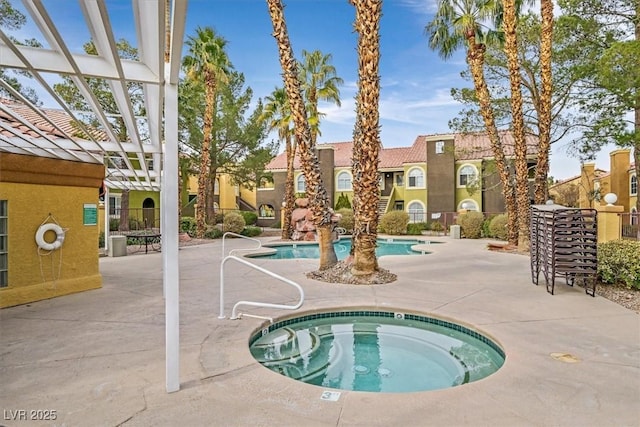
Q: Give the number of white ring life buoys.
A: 1